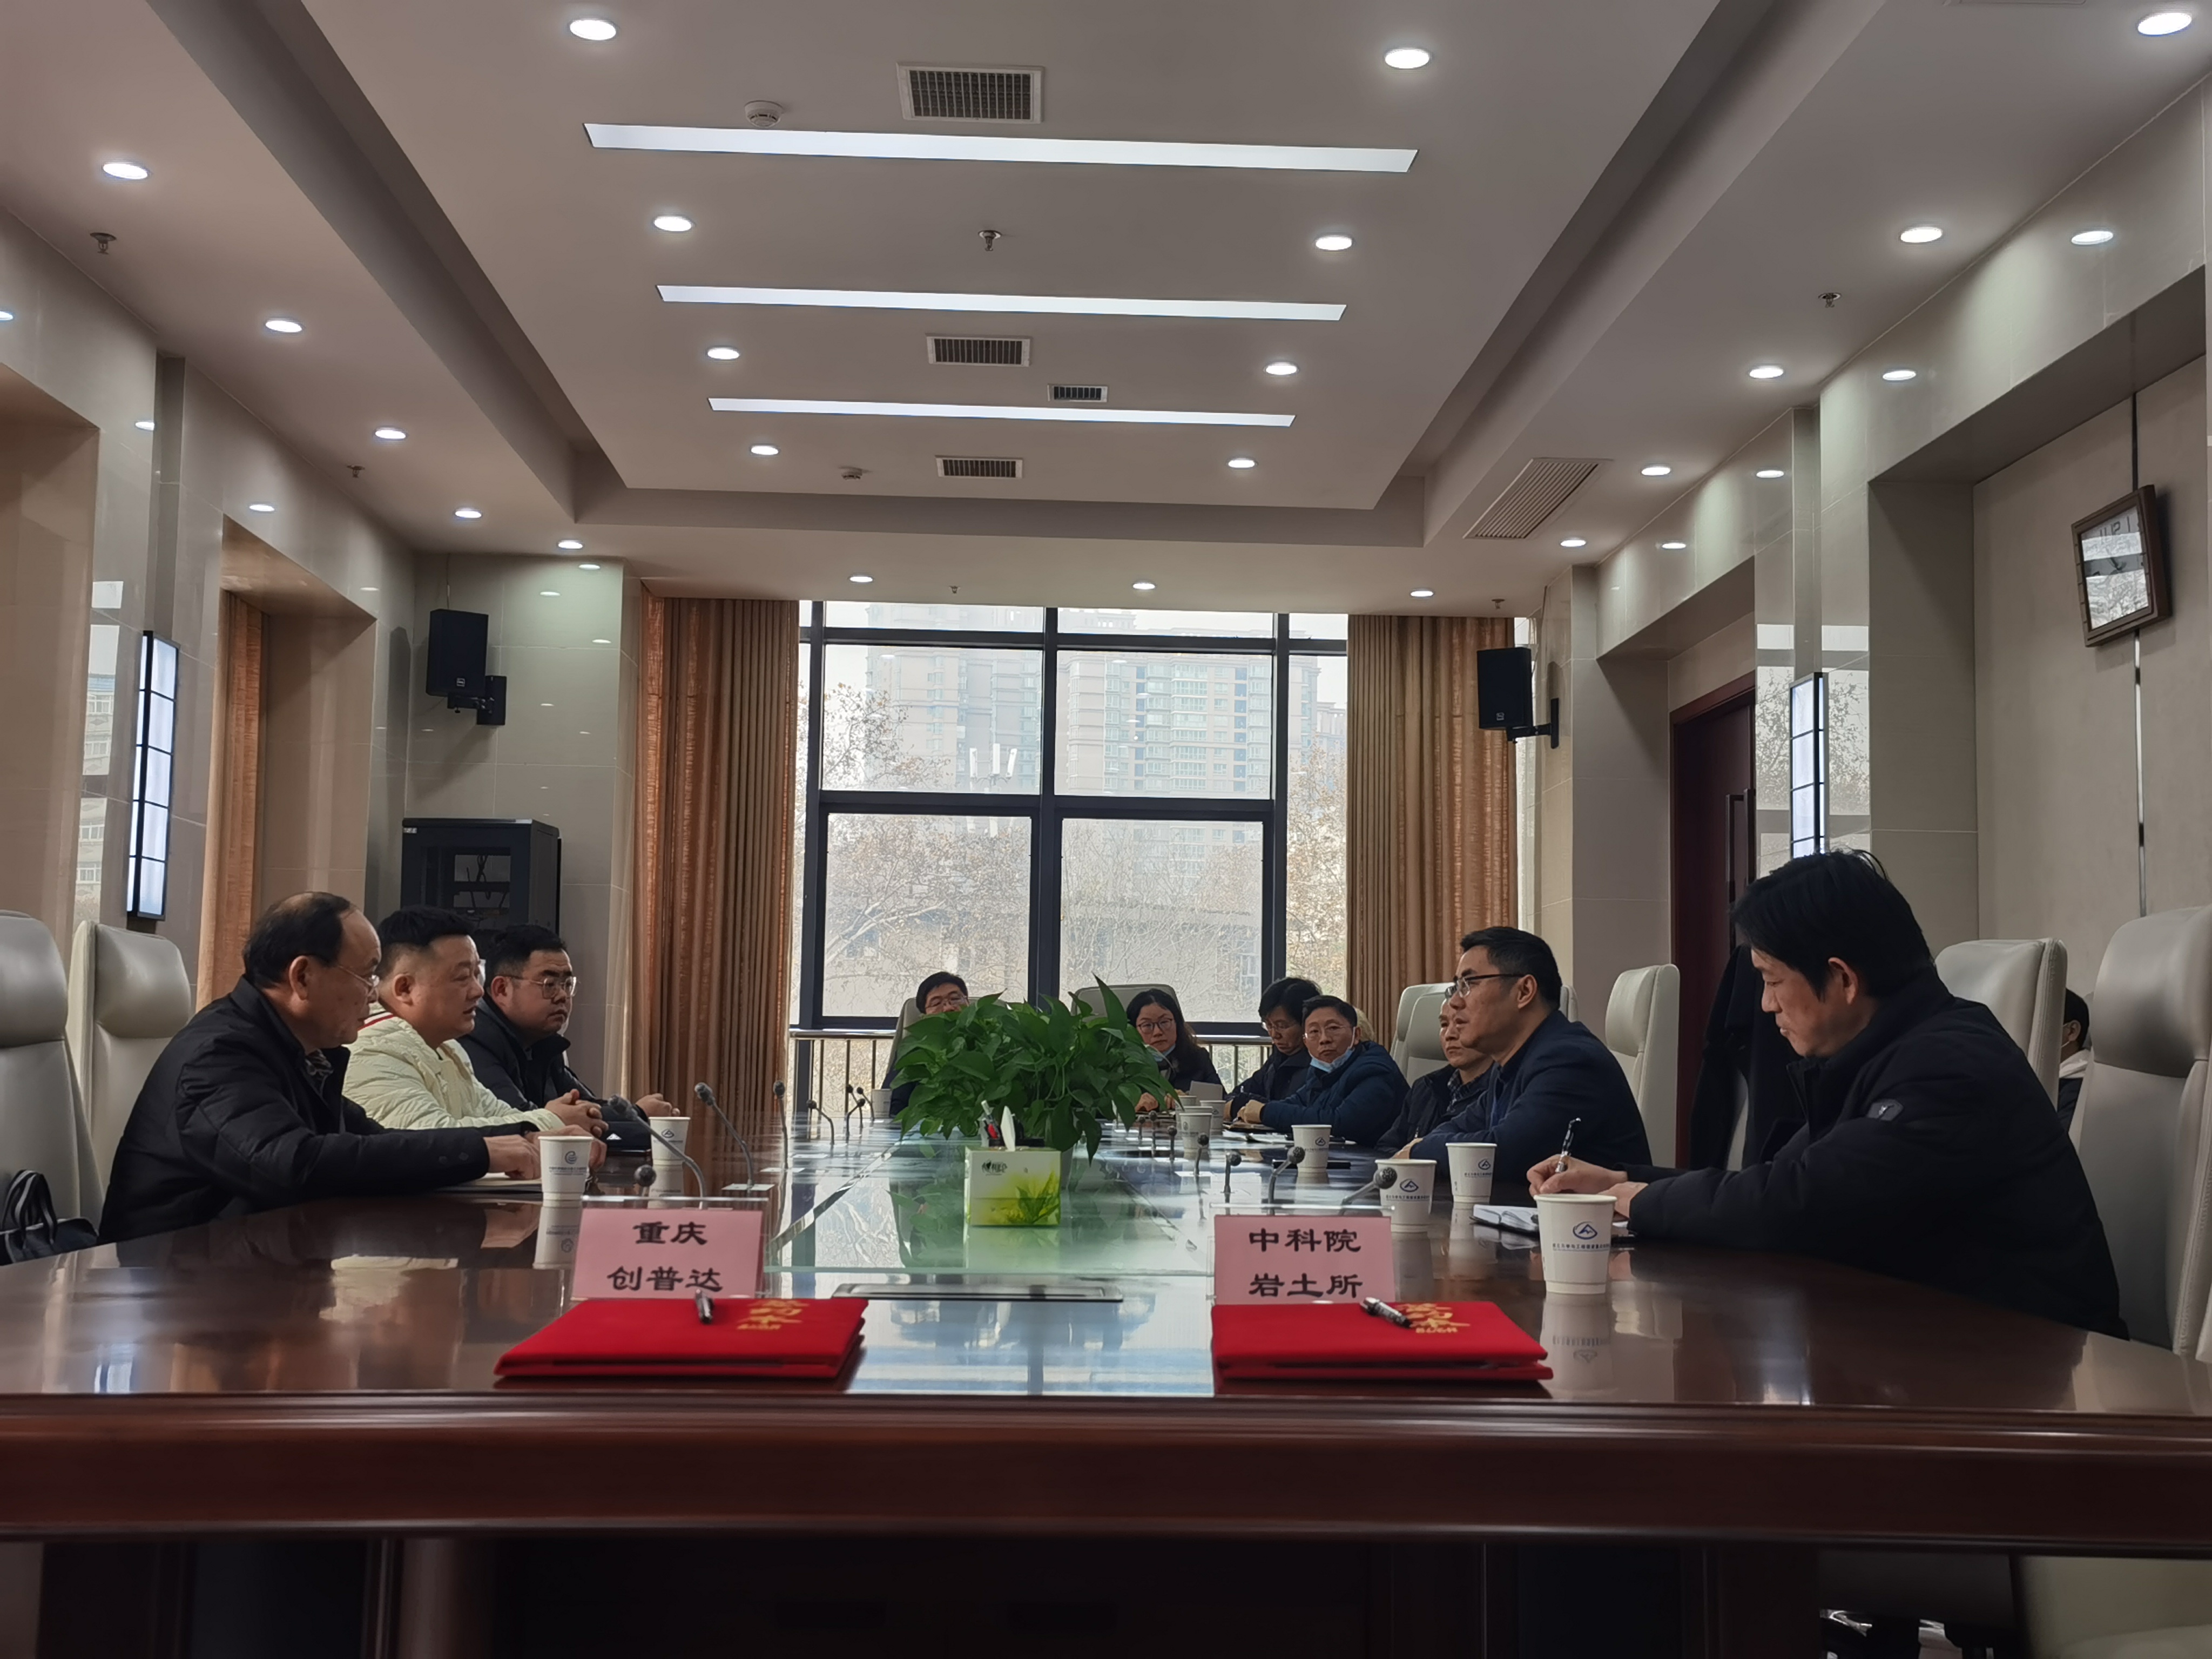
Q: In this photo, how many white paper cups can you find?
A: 11